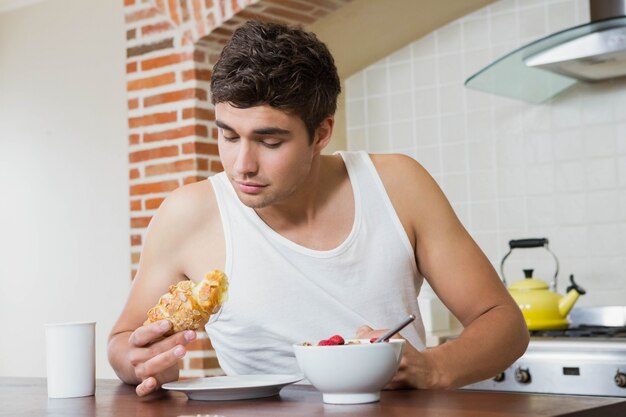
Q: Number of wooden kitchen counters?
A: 1